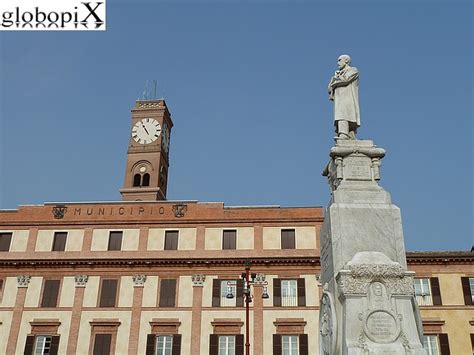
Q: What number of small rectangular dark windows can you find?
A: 6